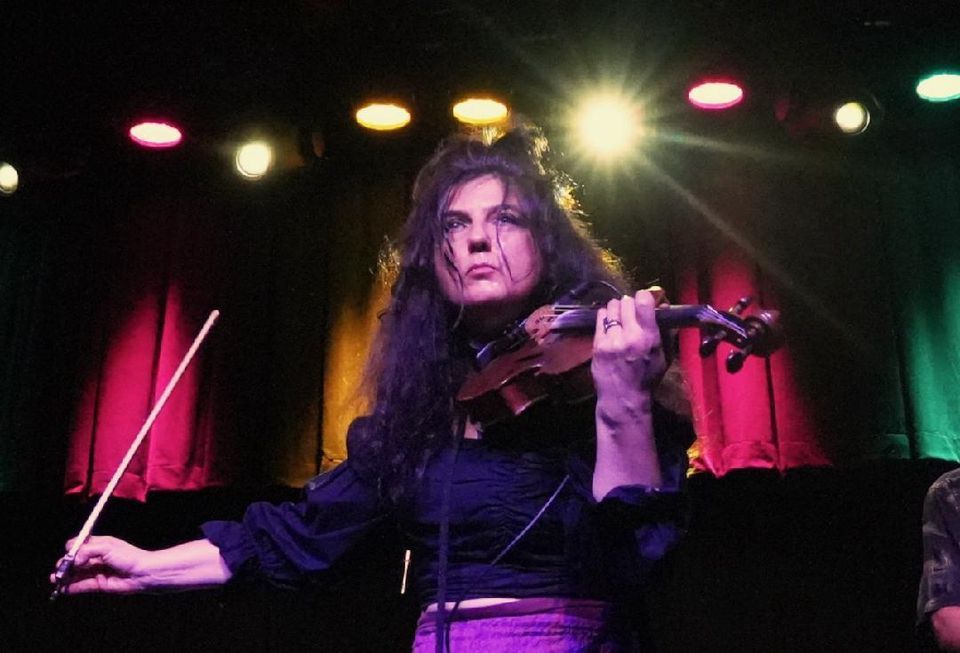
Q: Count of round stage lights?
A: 9